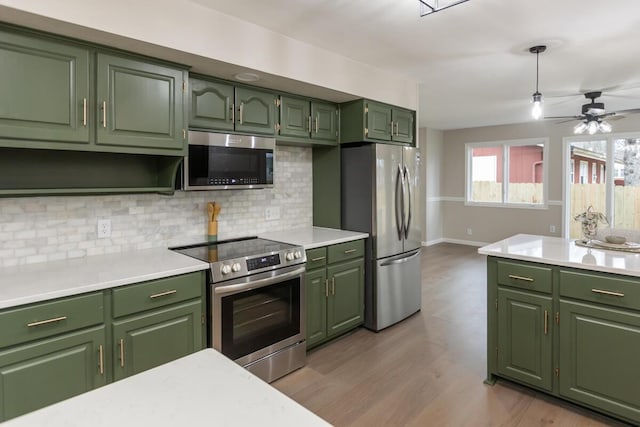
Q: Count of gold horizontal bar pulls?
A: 6